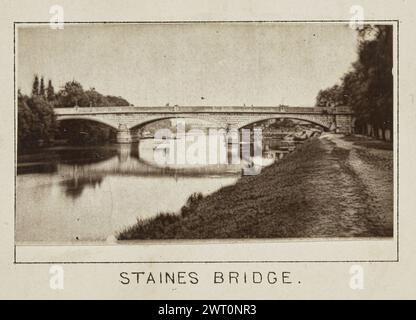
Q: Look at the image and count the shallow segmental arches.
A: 3